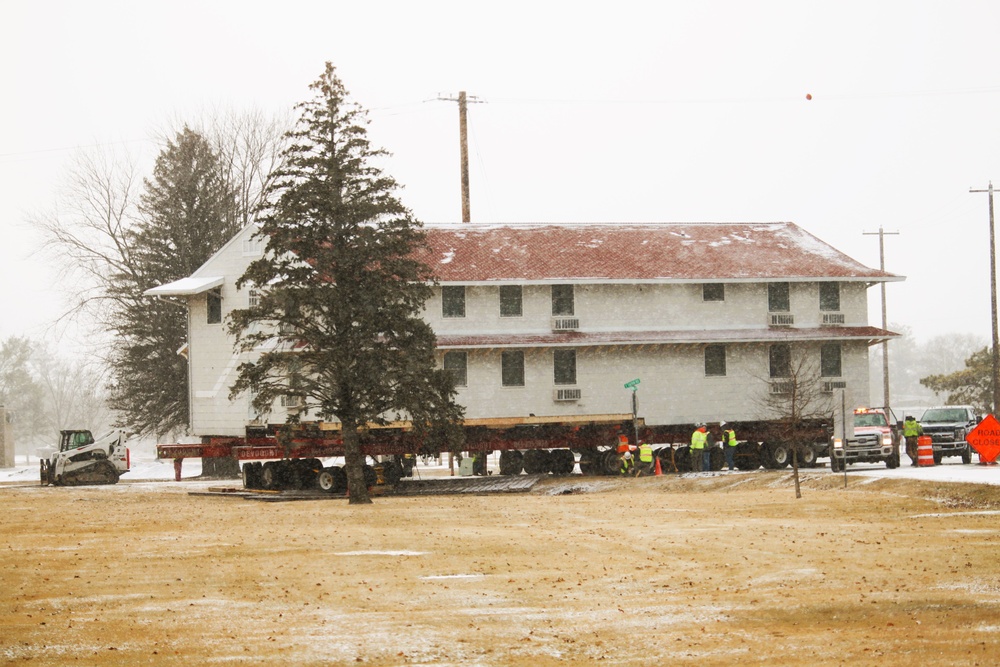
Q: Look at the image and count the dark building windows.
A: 13